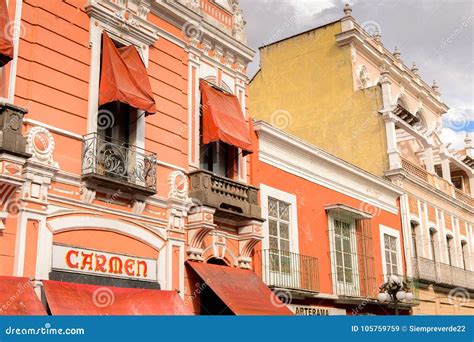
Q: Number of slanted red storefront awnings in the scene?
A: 3